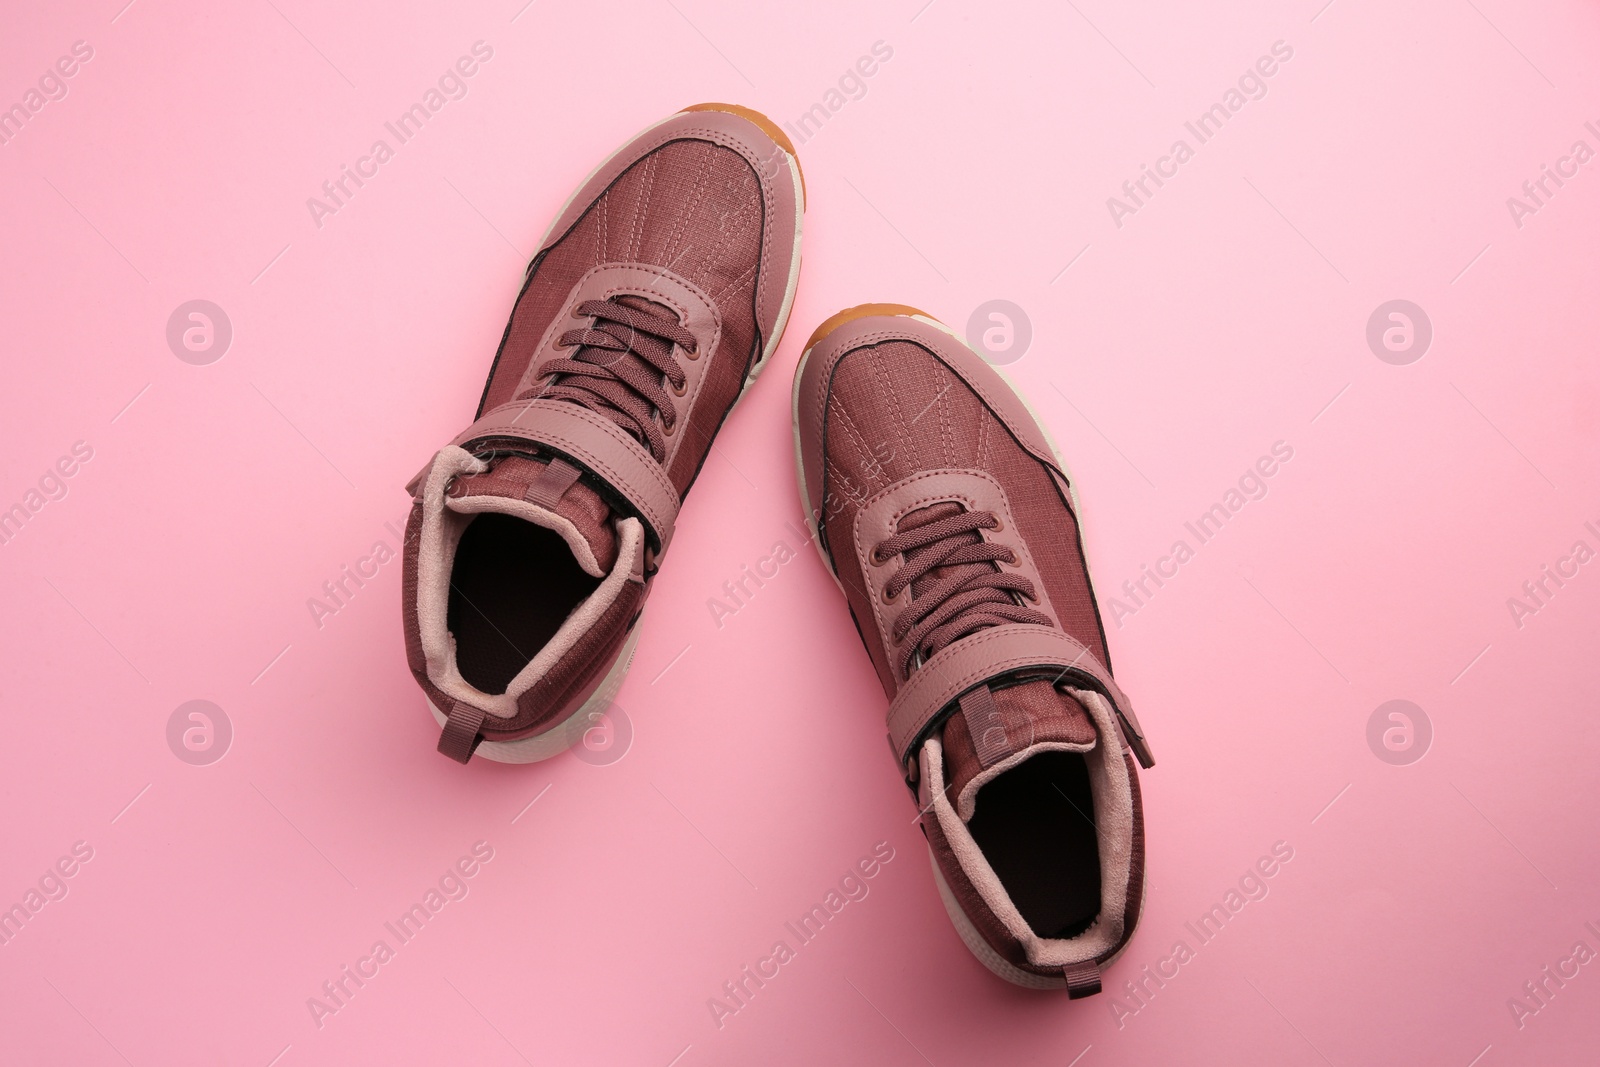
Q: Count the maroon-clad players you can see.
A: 0